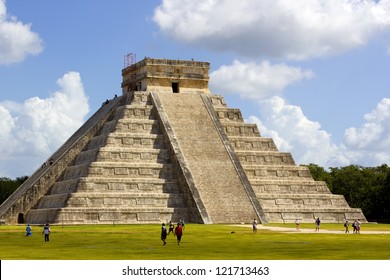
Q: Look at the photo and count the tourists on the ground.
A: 12